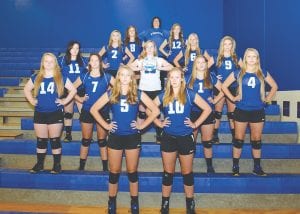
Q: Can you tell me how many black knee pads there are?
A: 15